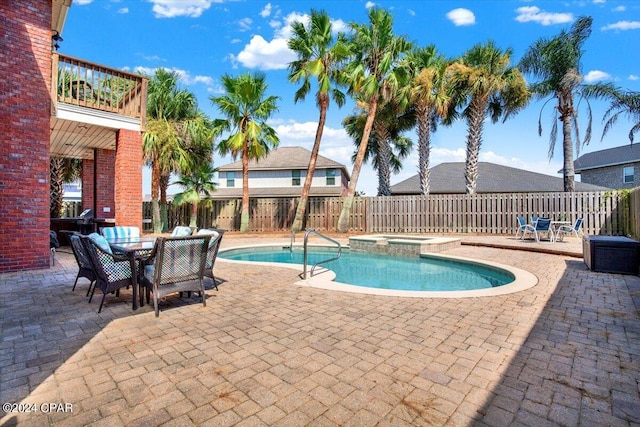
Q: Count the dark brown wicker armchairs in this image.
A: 6